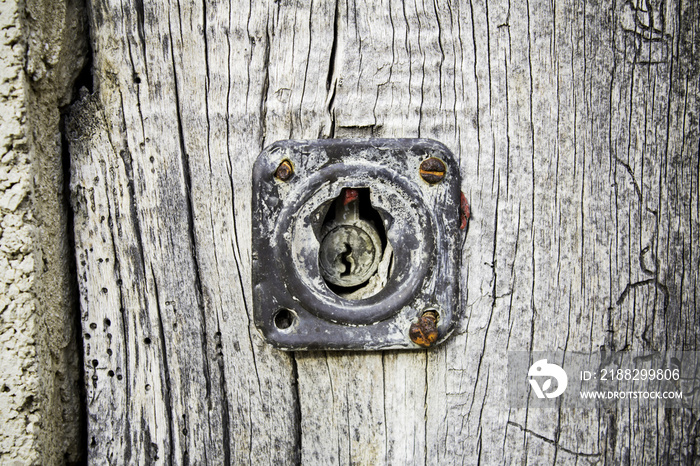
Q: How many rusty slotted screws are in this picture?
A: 2